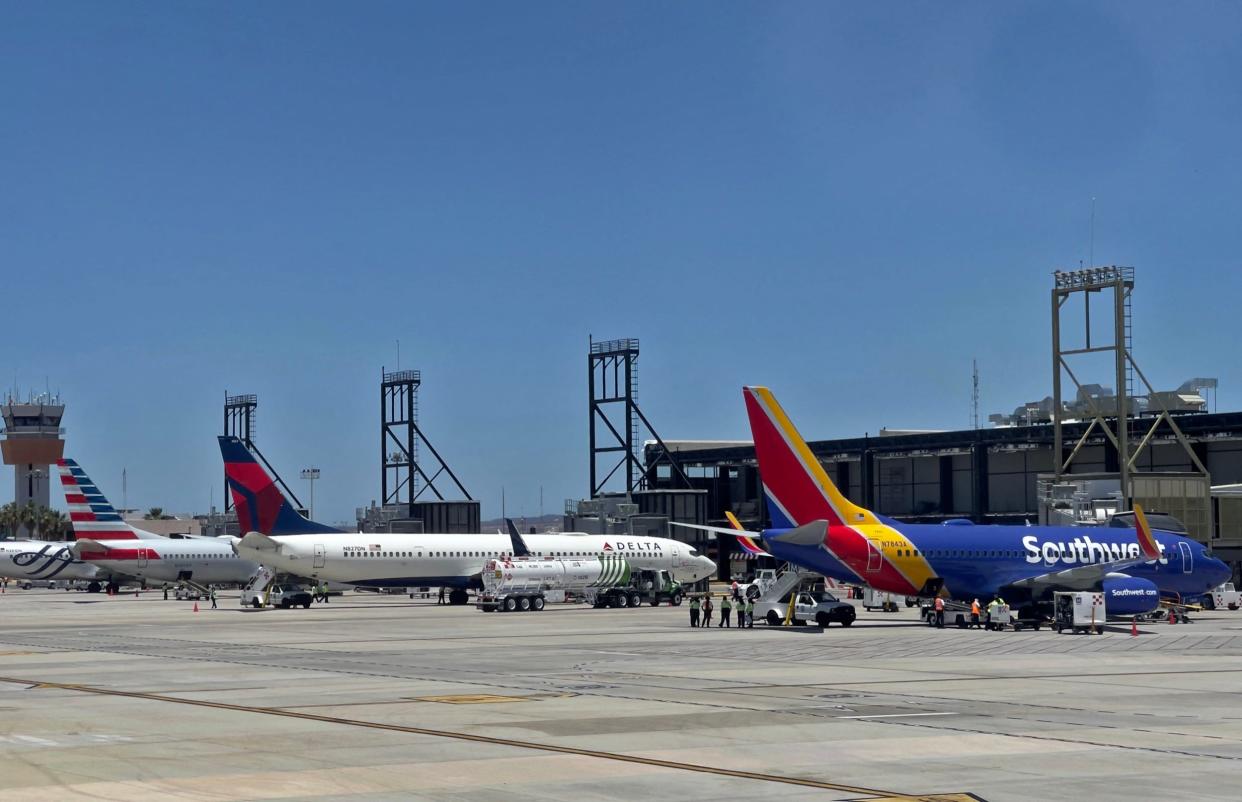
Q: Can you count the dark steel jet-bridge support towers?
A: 3